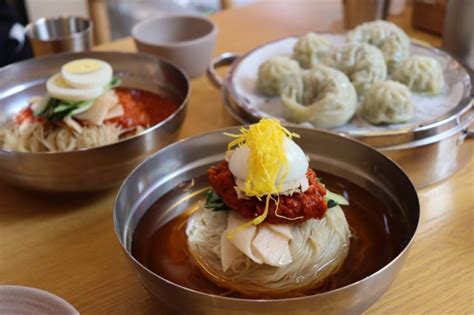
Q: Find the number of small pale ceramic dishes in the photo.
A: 2